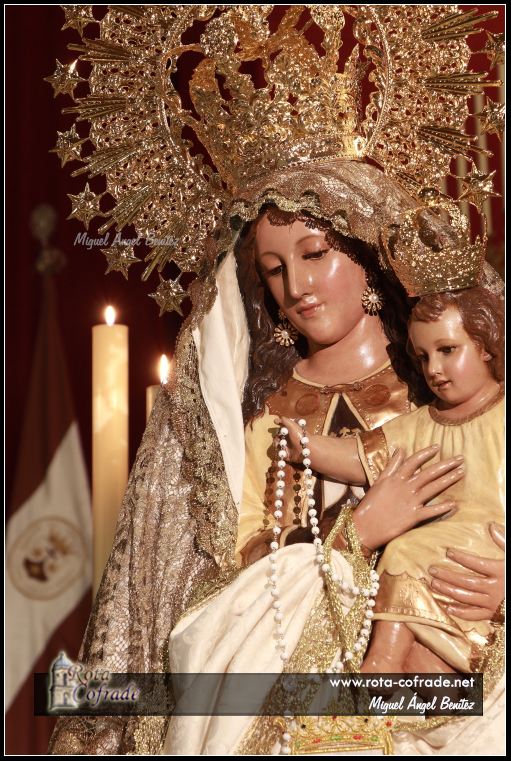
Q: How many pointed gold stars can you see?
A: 9